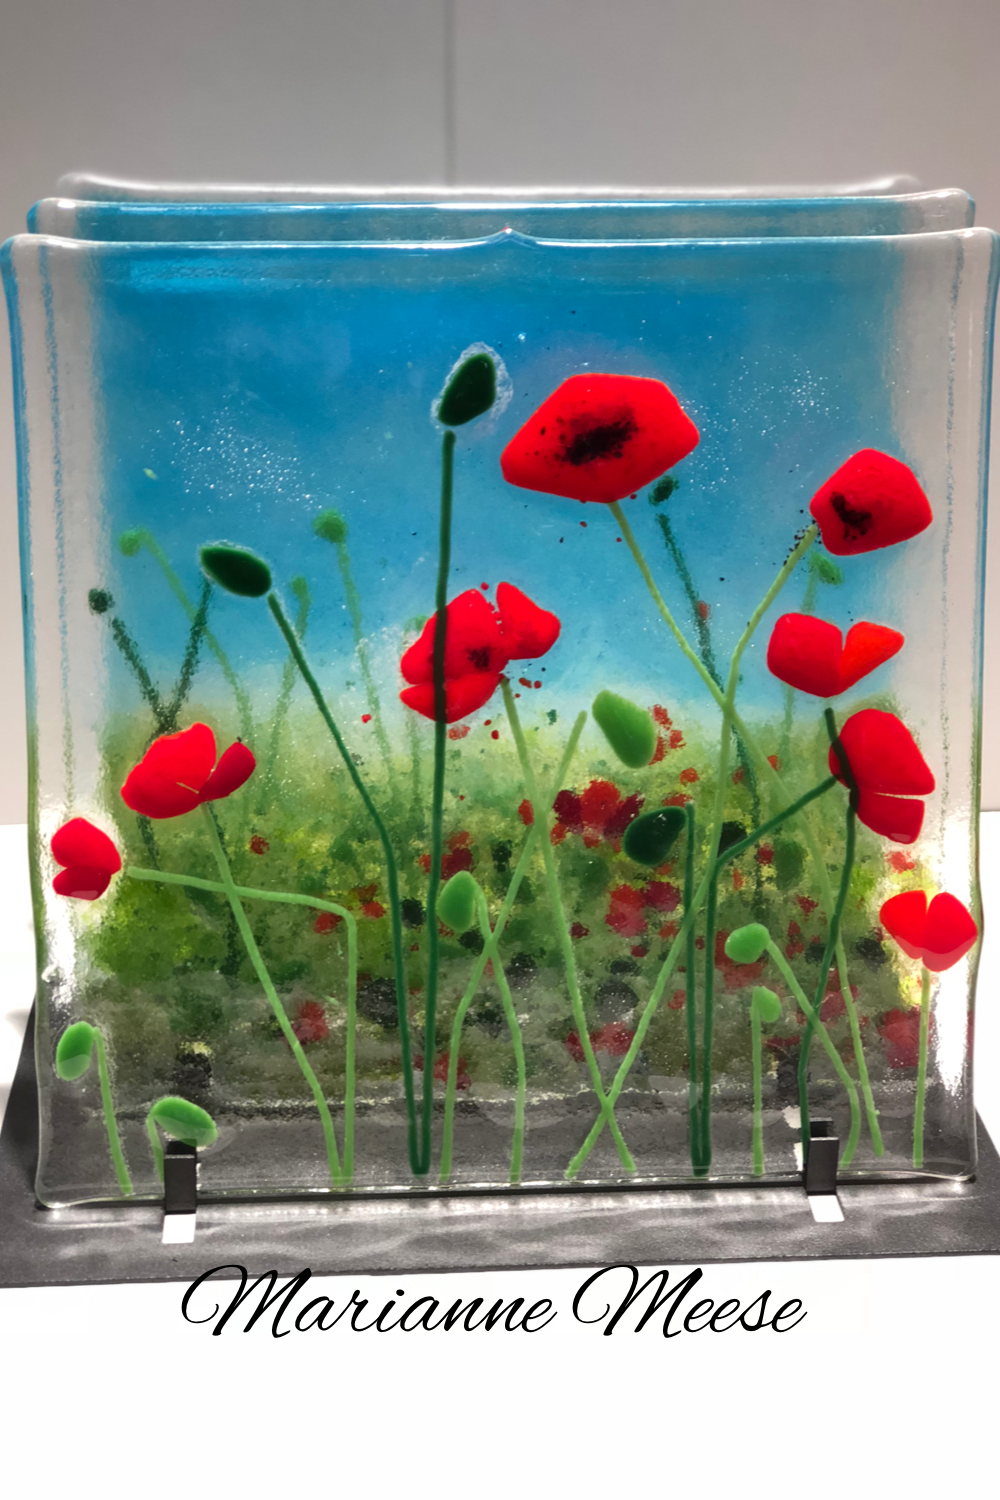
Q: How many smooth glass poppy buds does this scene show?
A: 9